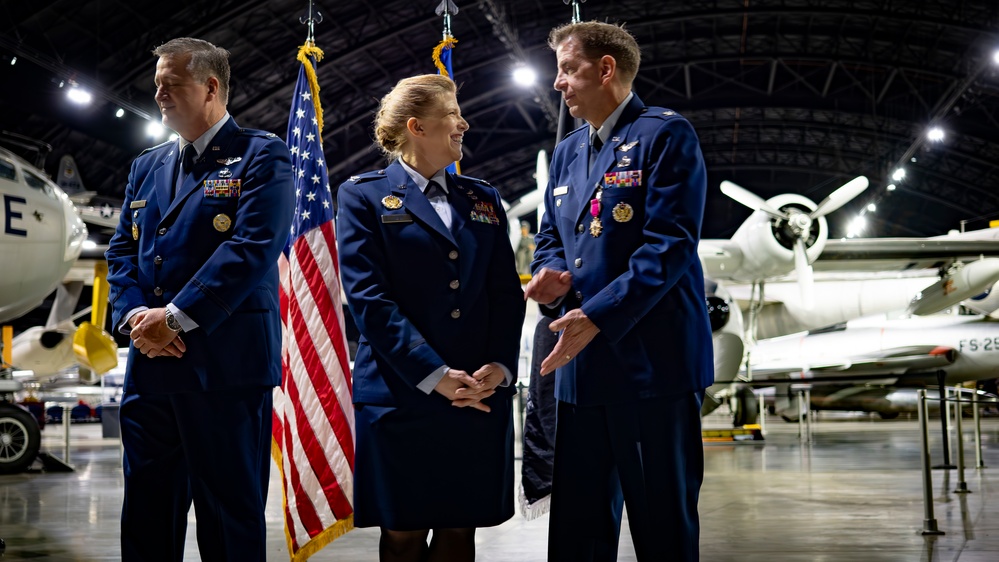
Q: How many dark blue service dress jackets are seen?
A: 3